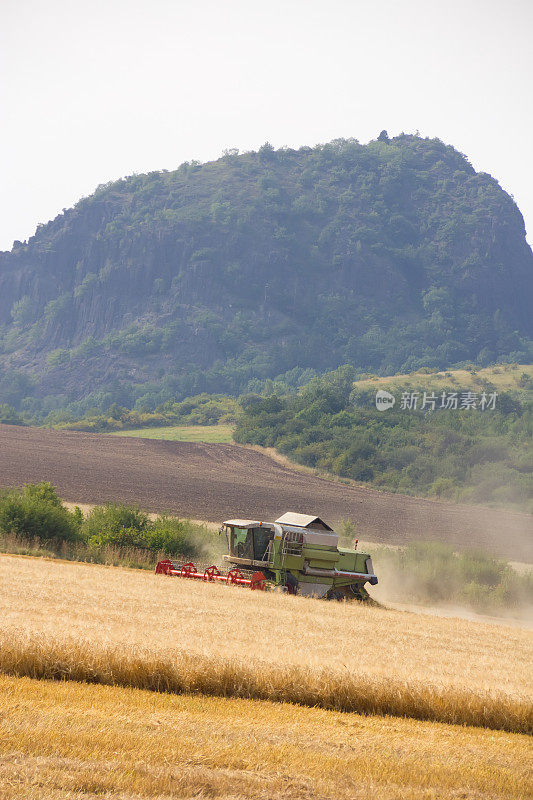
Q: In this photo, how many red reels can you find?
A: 5